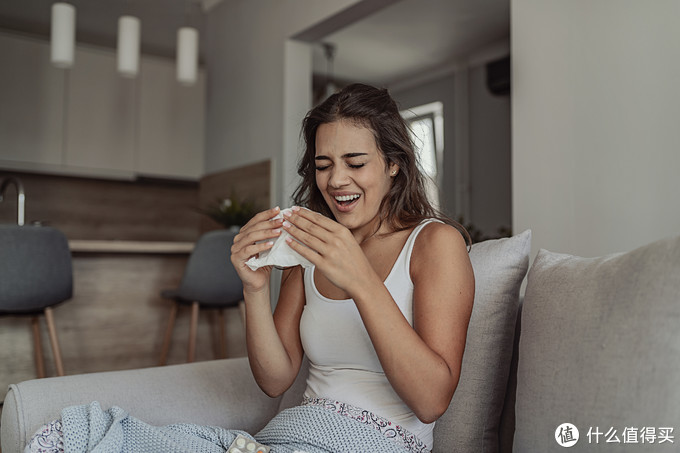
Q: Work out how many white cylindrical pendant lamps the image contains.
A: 3